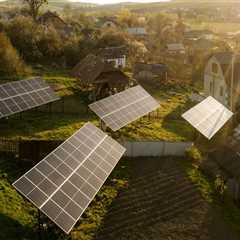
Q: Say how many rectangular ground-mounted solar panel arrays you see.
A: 4